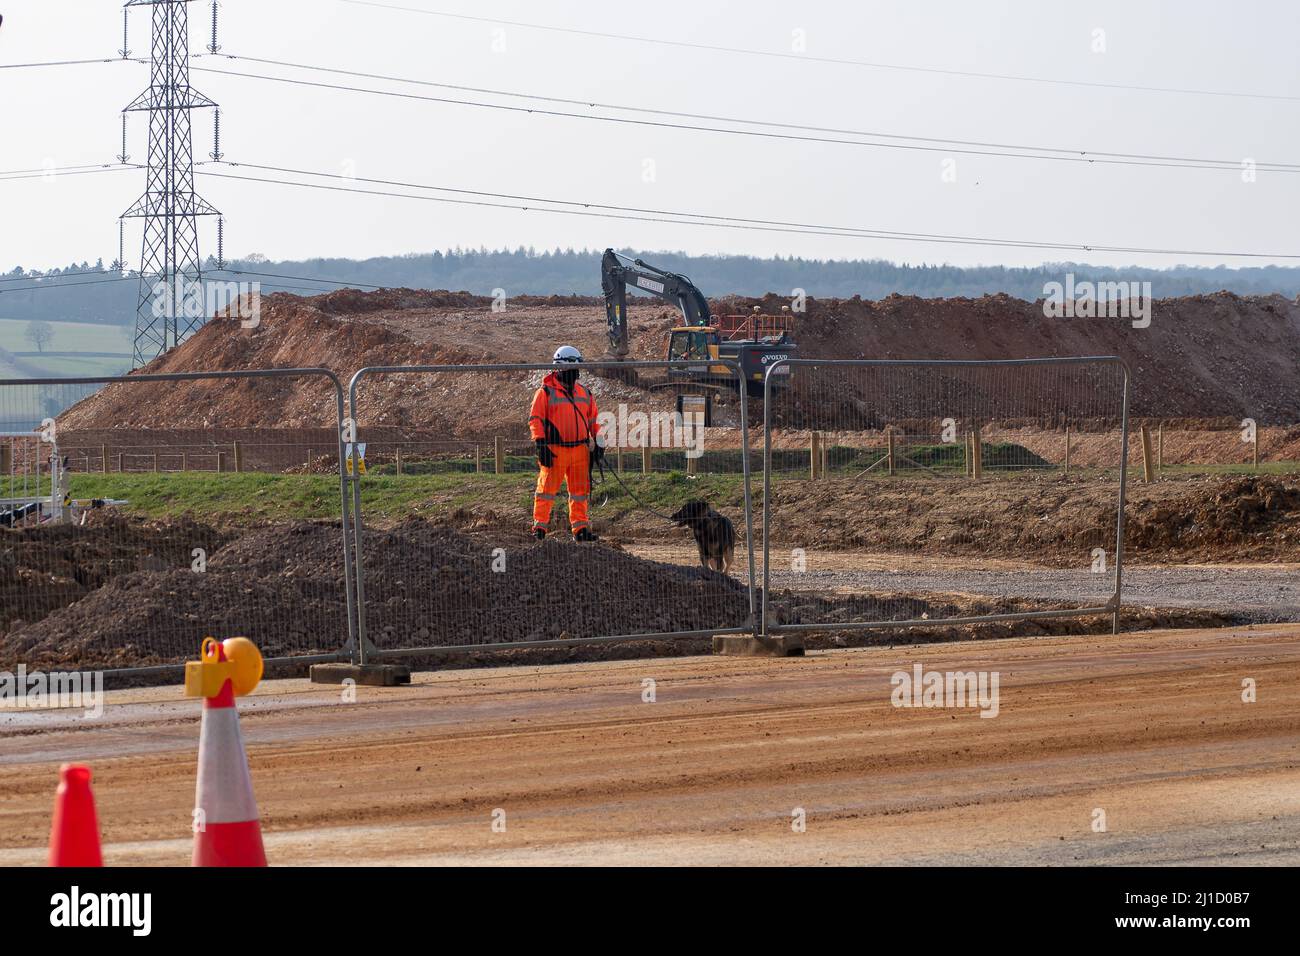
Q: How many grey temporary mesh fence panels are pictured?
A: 3